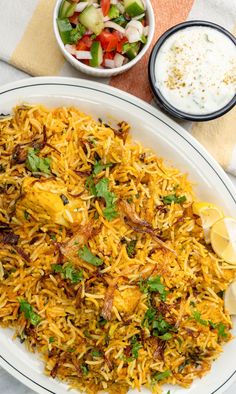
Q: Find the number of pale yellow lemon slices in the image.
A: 3